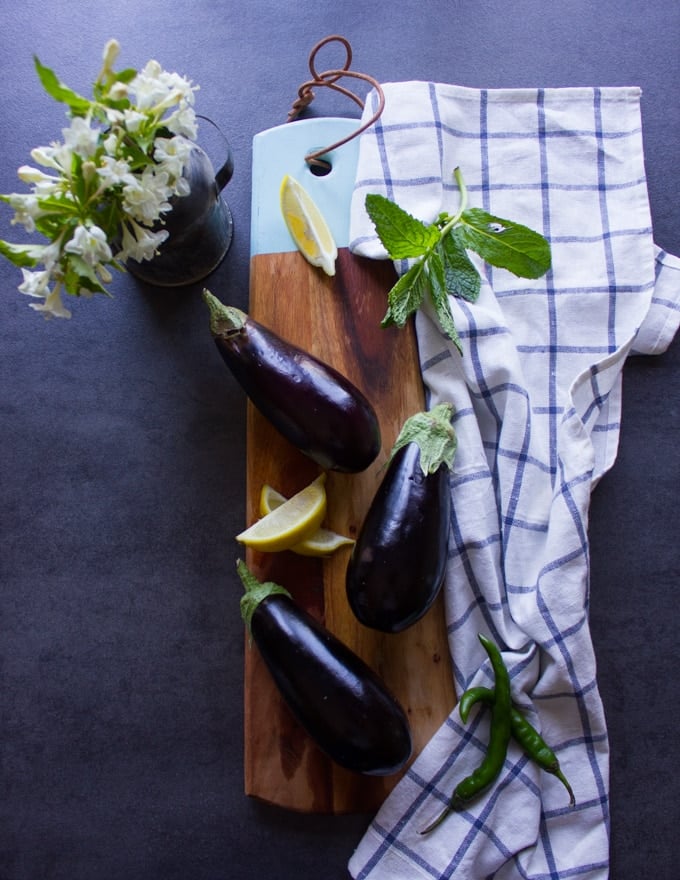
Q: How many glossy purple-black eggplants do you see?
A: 3